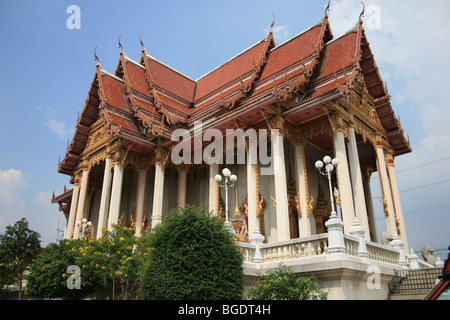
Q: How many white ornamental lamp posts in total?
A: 3